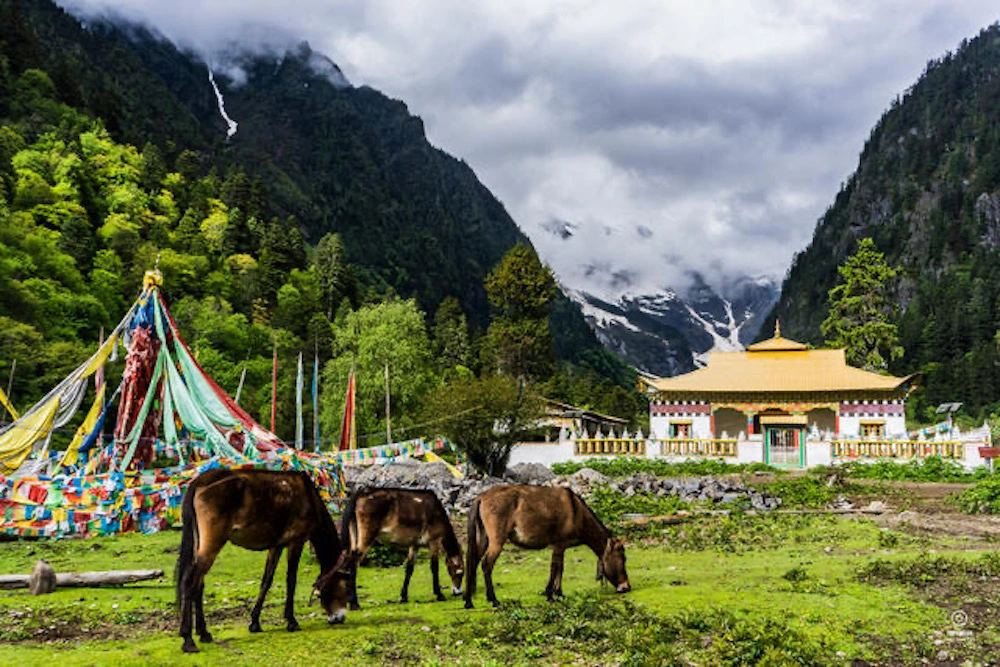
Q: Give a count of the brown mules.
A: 3